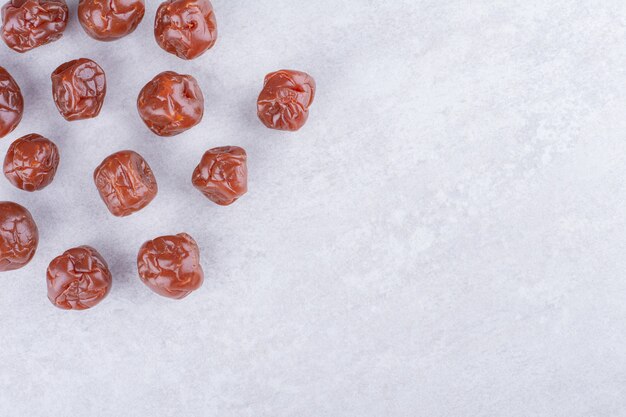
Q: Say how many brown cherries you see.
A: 13